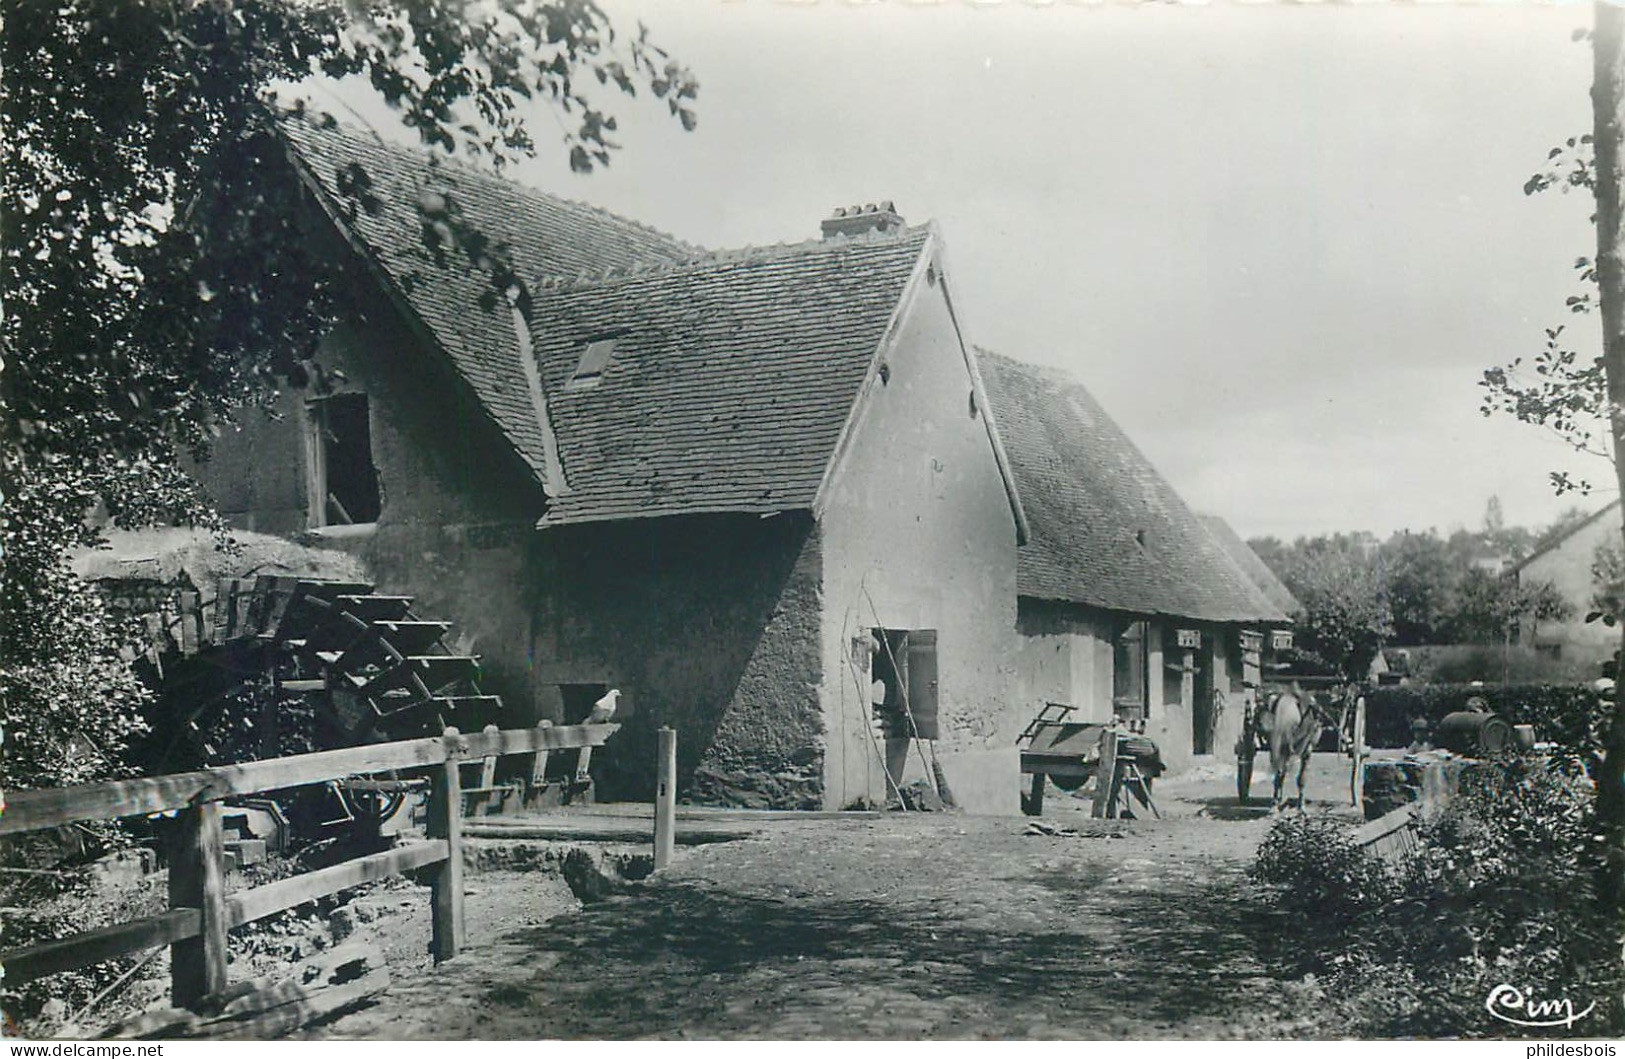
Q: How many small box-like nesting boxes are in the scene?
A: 3